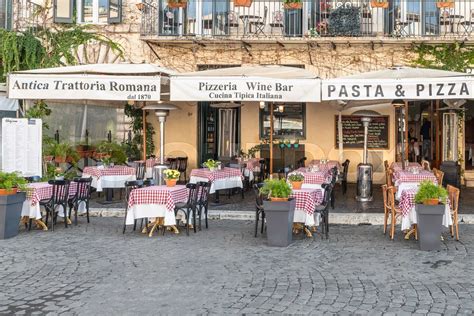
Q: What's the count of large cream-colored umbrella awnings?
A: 3